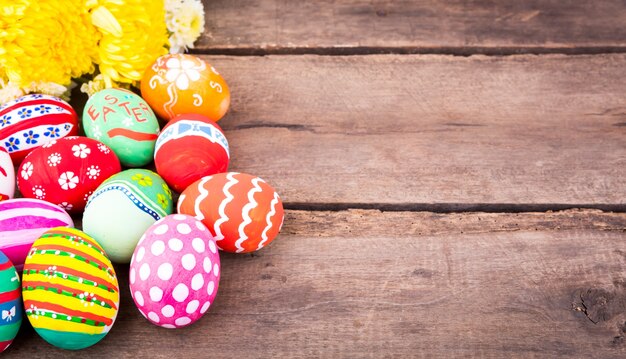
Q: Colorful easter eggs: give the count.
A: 12